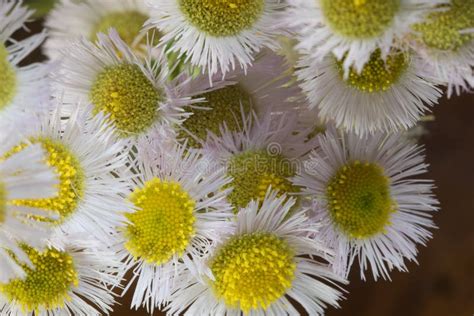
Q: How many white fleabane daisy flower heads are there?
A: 15